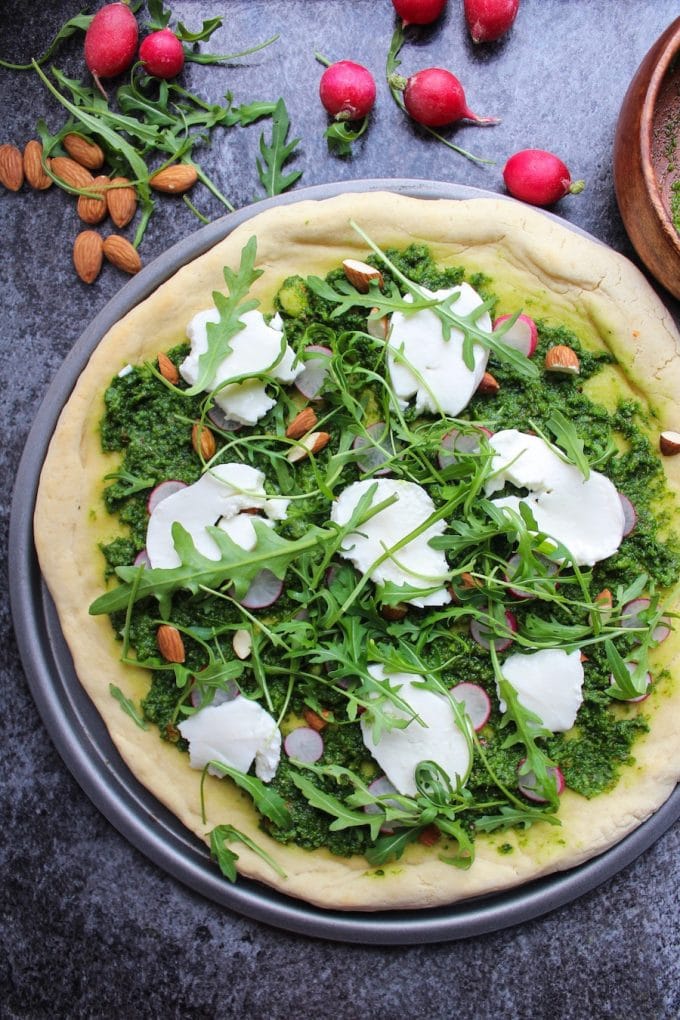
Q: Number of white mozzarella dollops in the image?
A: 8